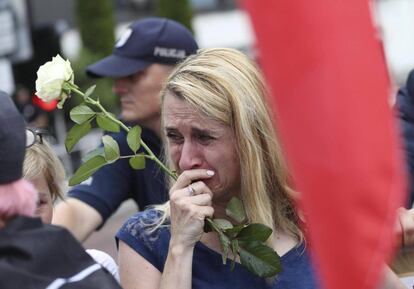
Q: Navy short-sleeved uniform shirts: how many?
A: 1